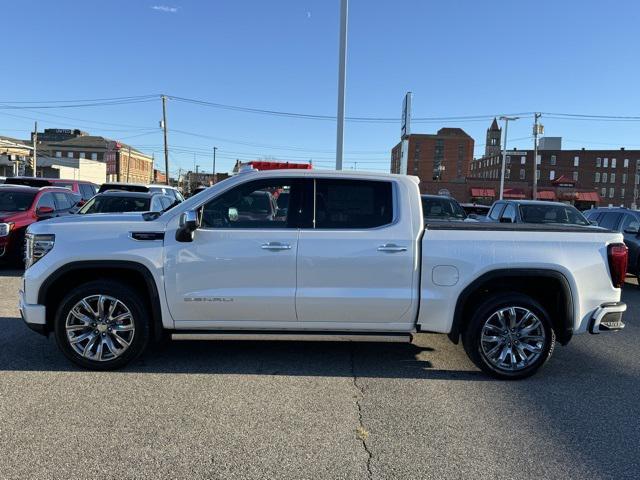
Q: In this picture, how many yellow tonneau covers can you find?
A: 0